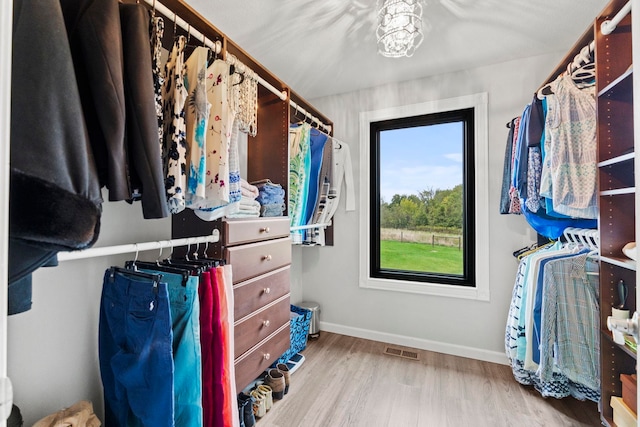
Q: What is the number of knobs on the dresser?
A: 5